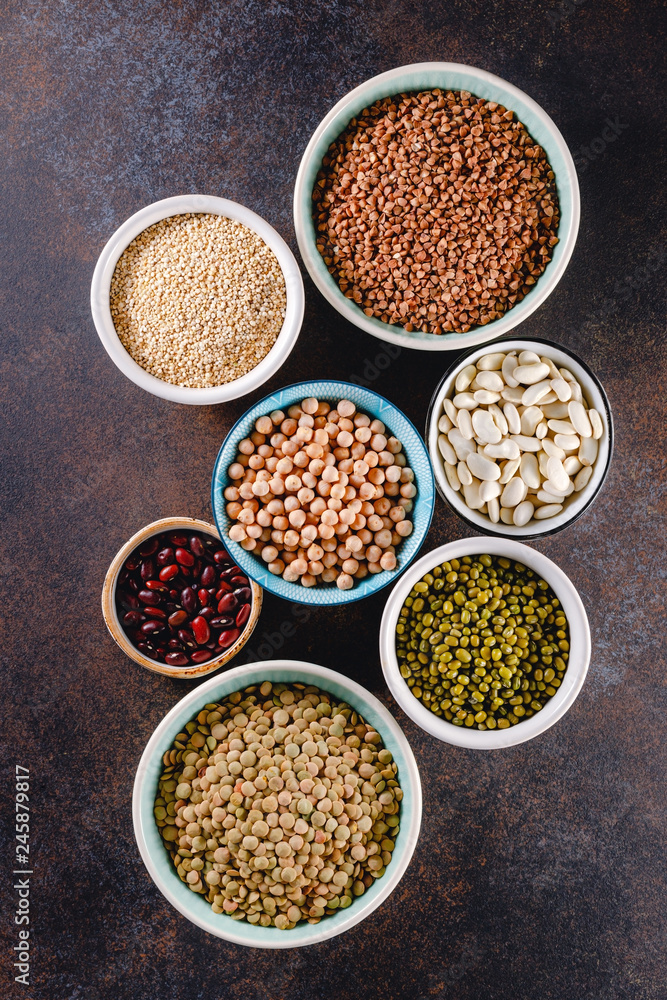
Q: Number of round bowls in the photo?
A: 7